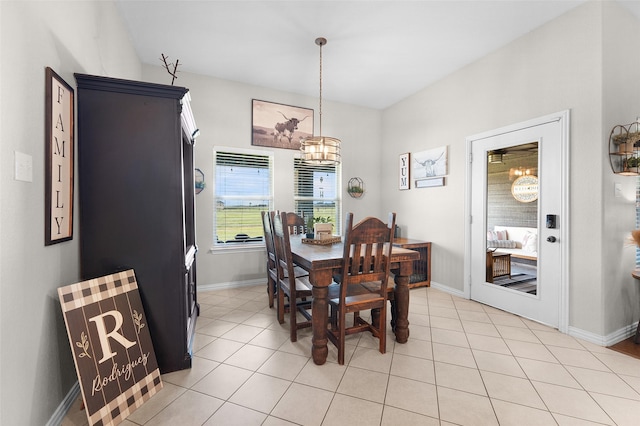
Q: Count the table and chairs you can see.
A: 5